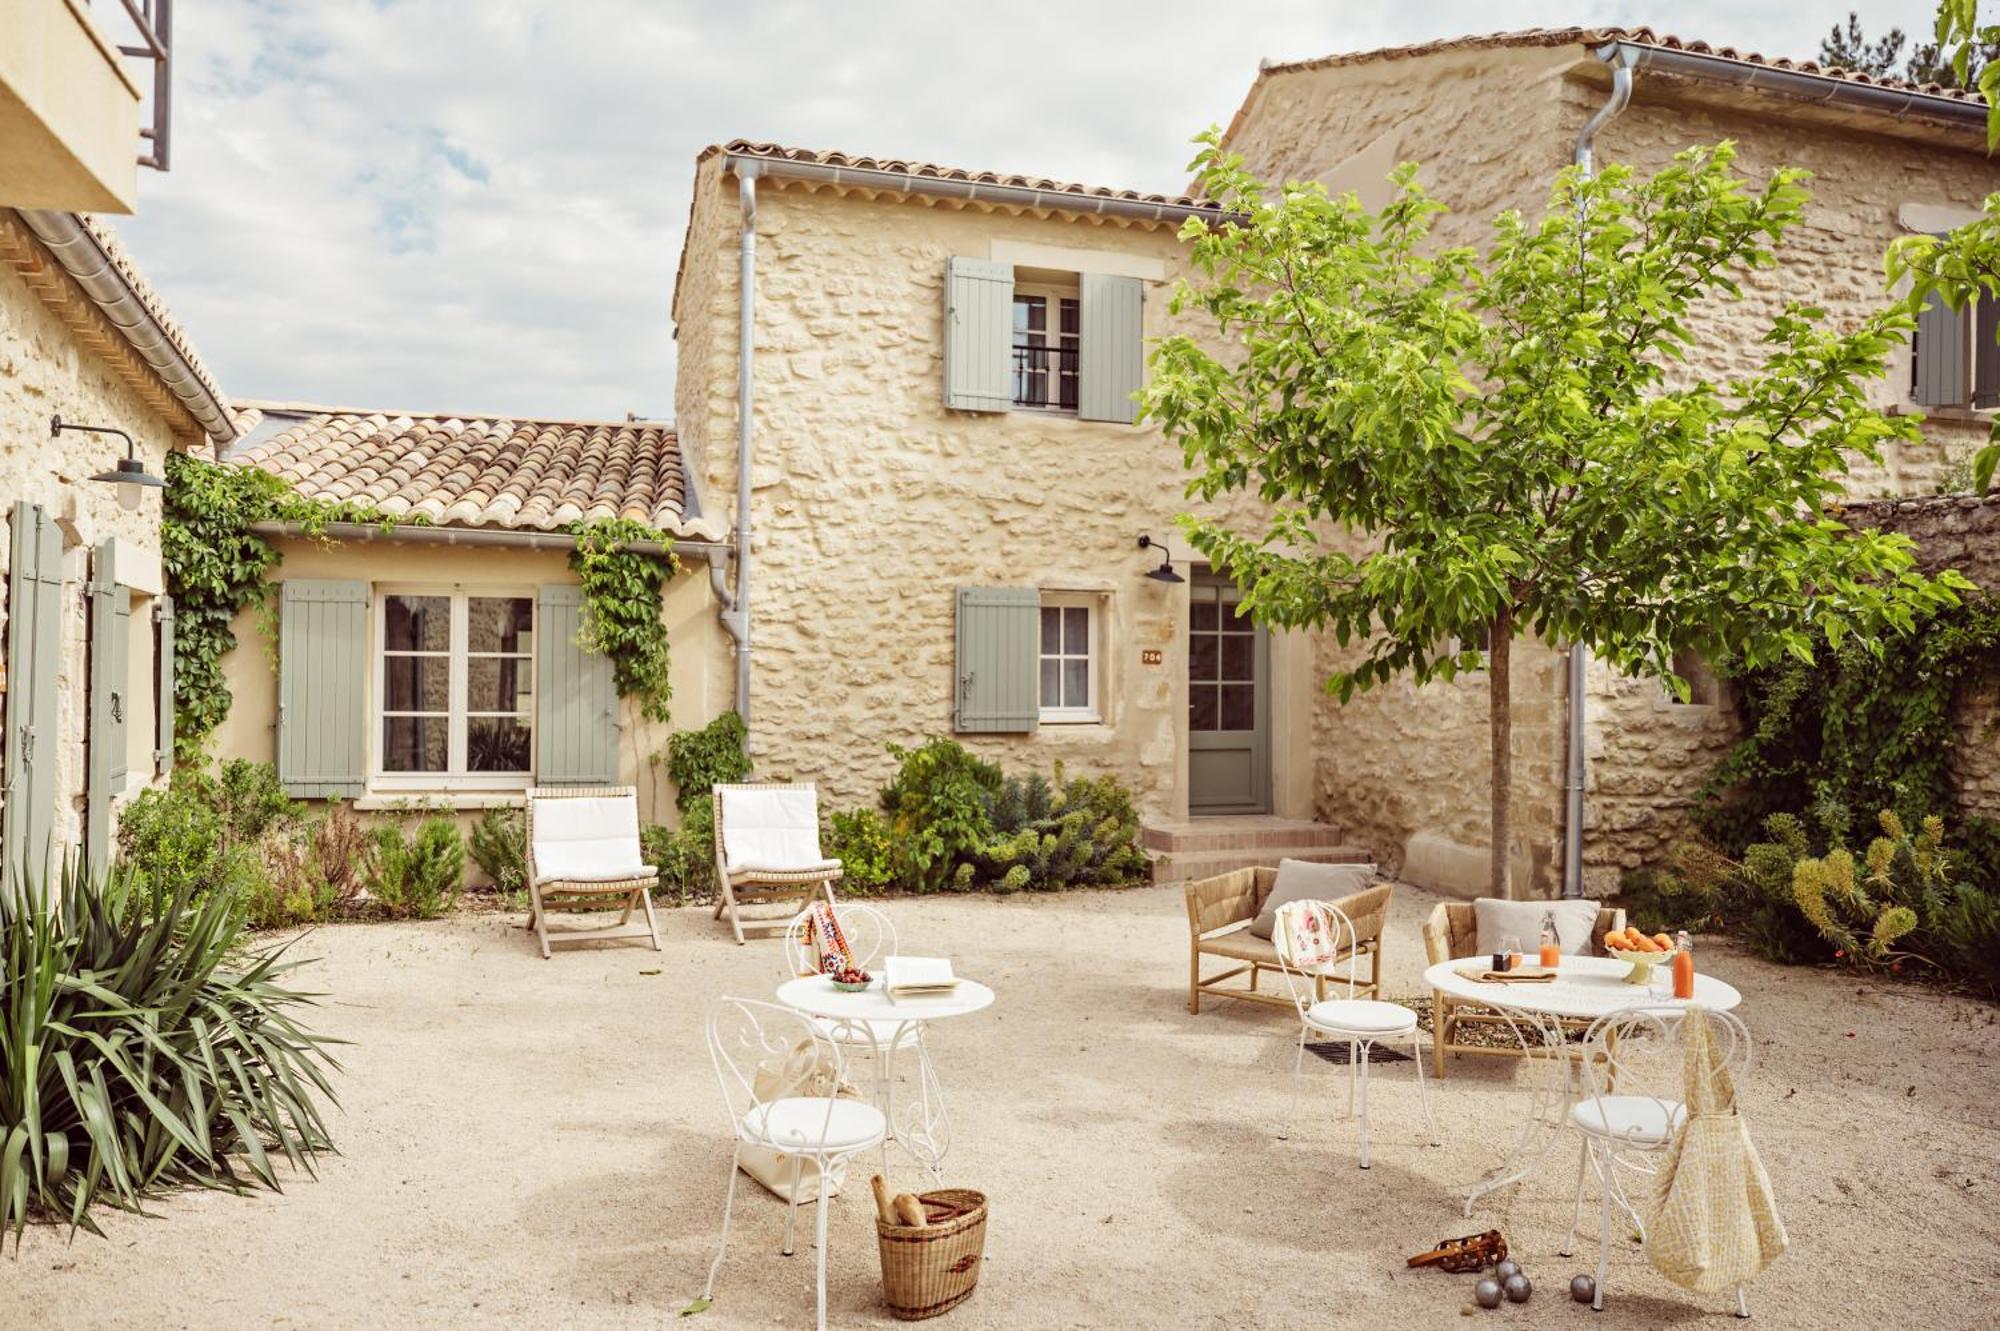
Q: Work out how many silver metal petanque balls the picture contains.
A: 4